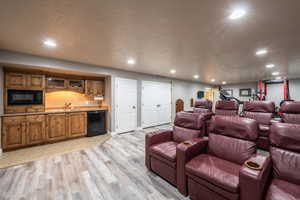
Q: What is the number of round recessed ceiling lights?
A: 11